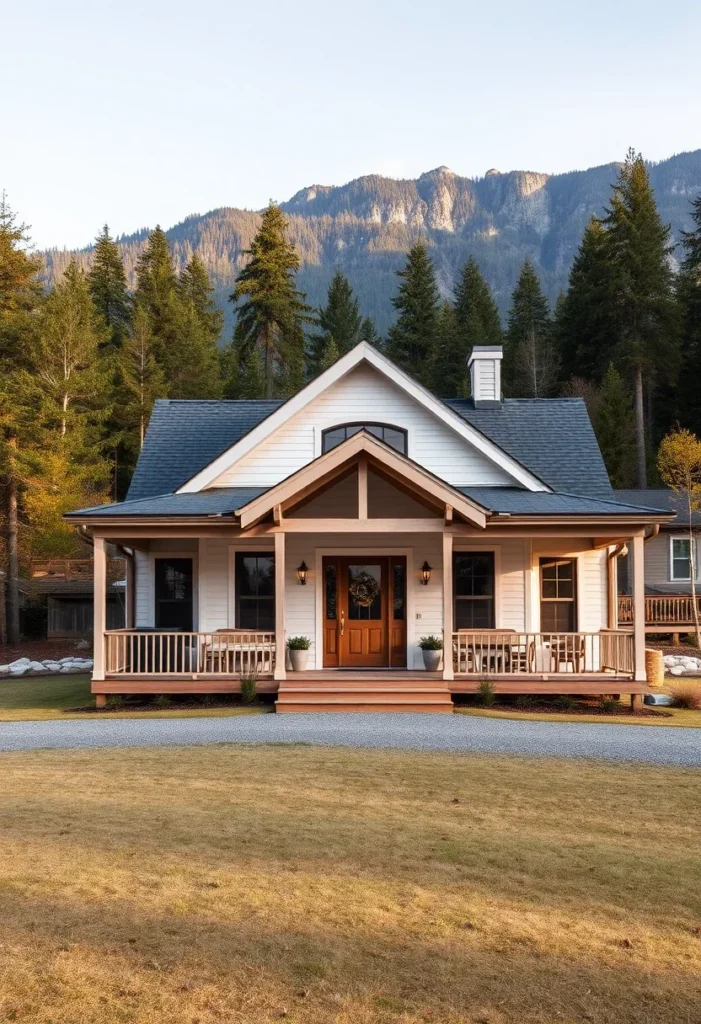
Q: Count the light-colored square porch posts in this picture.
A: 4